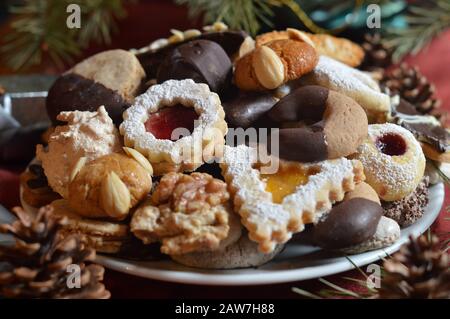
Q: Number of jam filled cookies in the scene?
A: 3